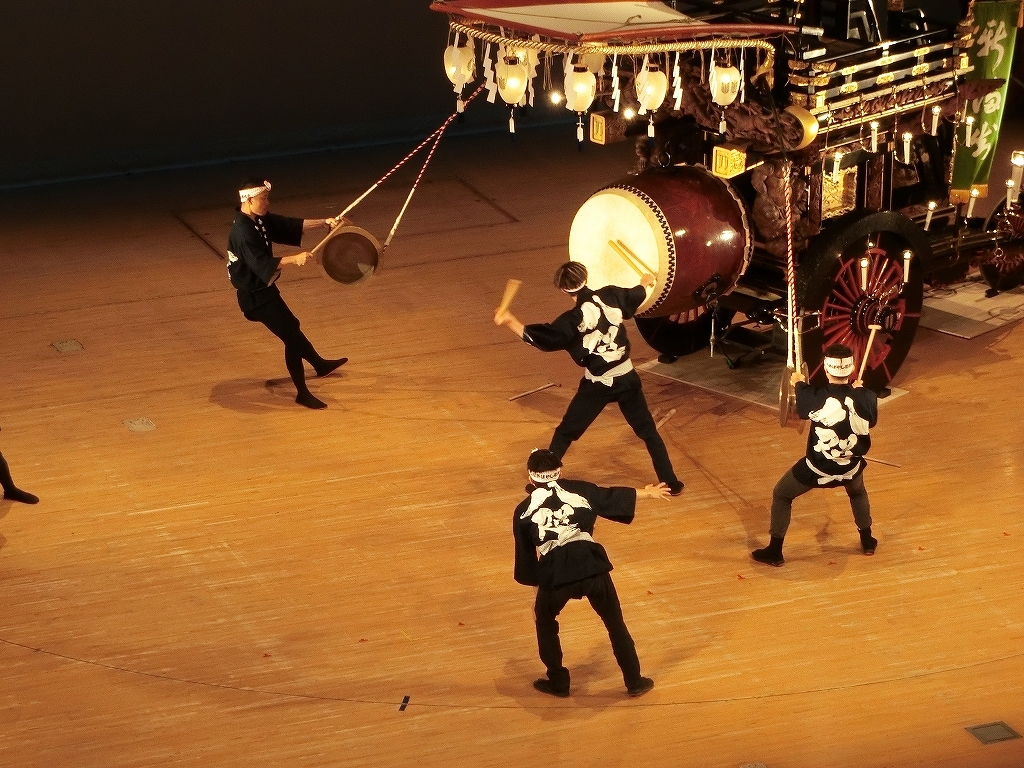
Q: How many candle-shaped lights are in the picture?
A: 11